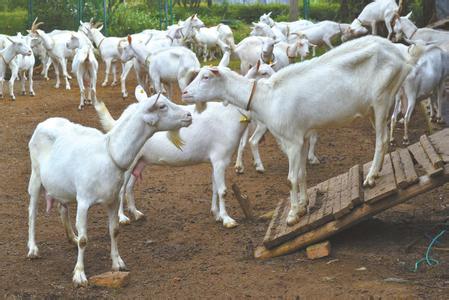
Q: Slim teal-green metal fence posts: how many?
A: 7